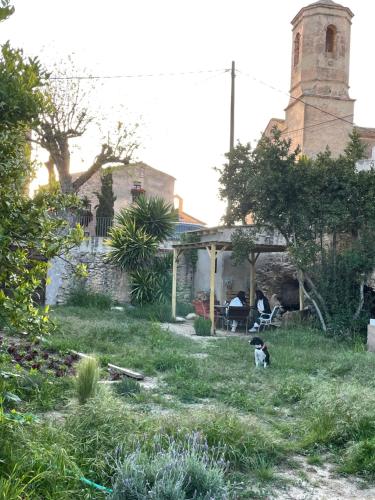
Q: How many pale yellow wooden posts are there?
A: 4